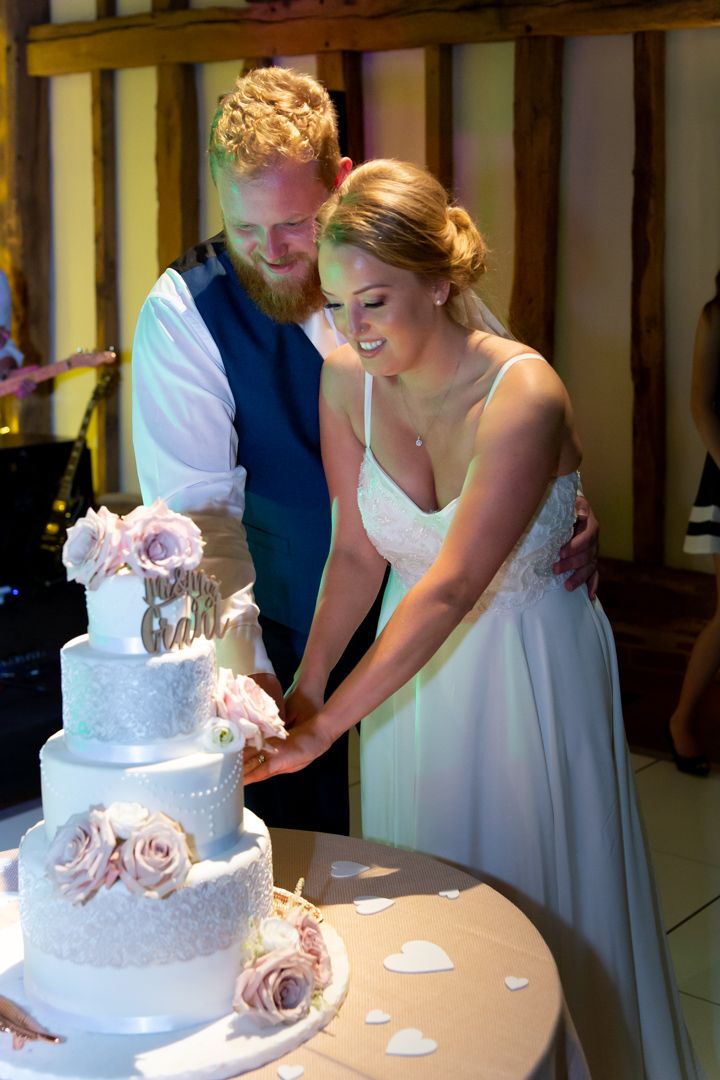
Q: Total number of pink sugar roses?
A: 7